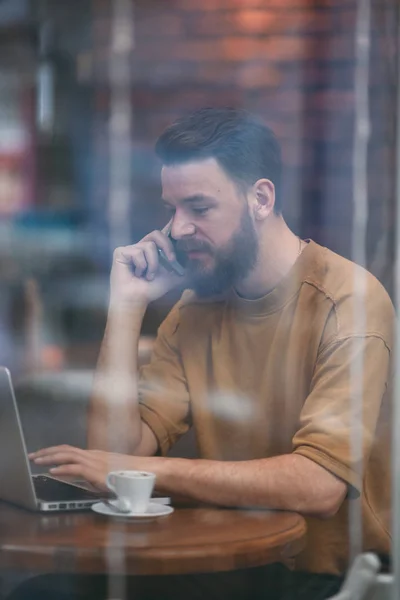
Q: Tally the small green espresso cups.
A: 0